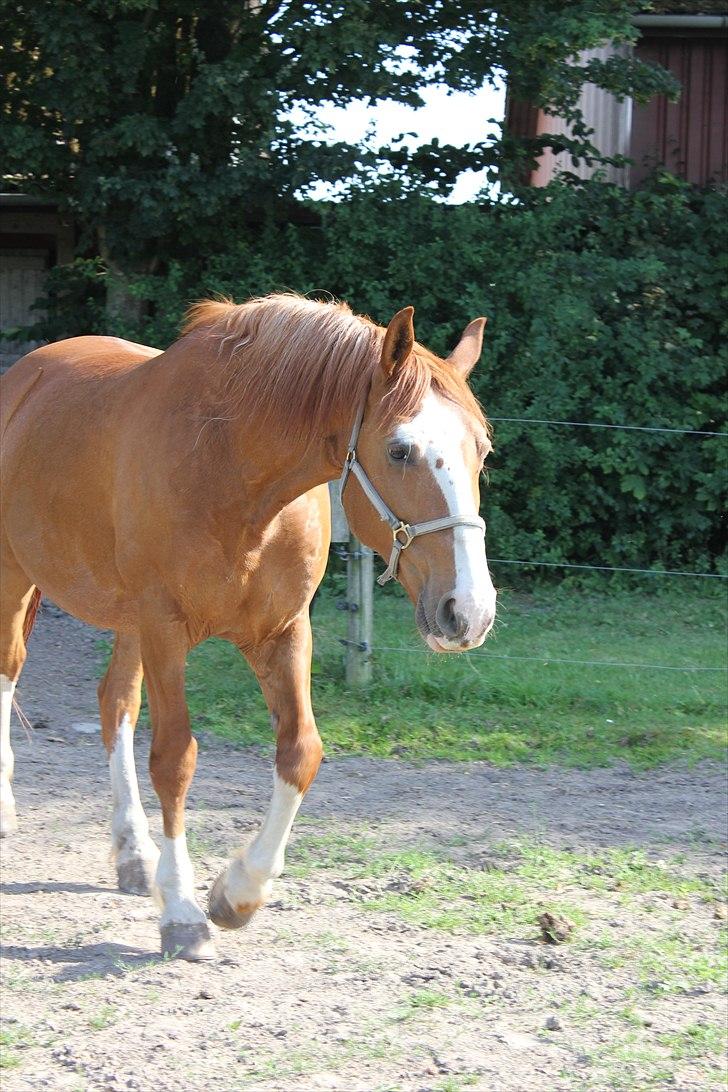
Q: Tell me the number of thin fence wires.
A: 3